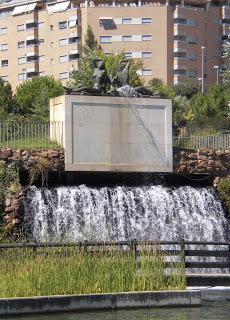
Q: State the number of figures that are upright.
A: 2